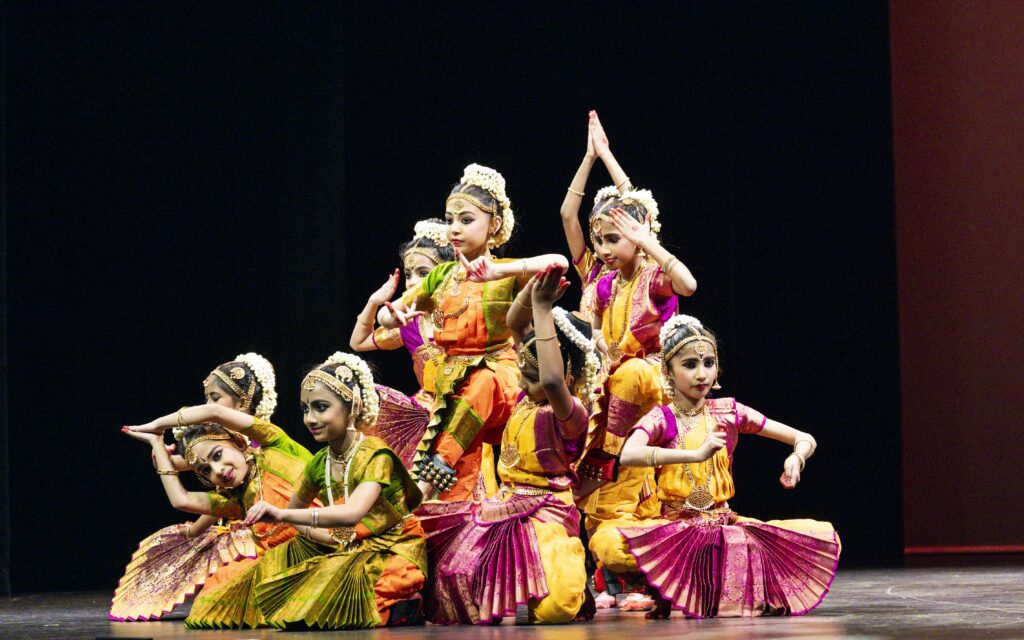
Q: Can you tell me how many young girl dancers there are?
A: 9